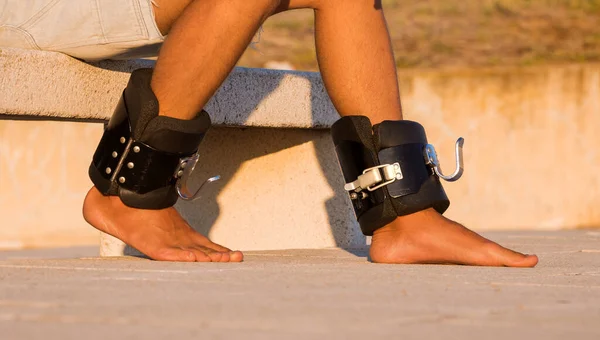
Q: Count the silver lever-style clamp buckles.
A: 1